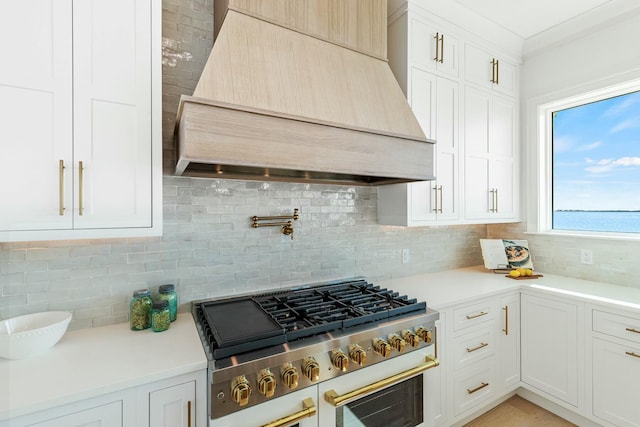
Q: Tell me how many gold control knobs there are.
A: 10